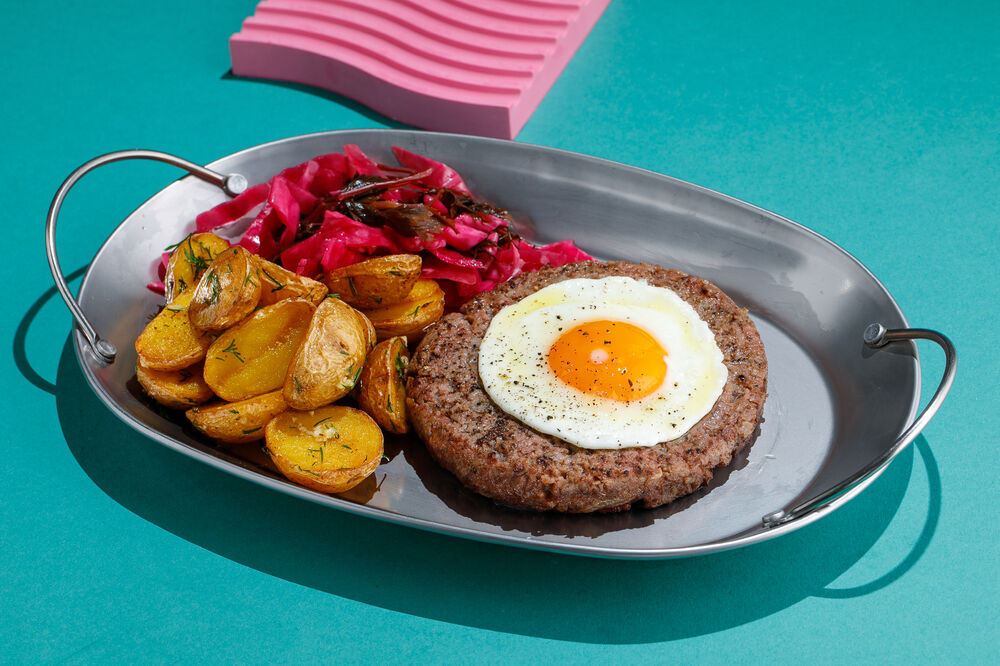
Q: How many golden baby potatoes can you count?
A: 13